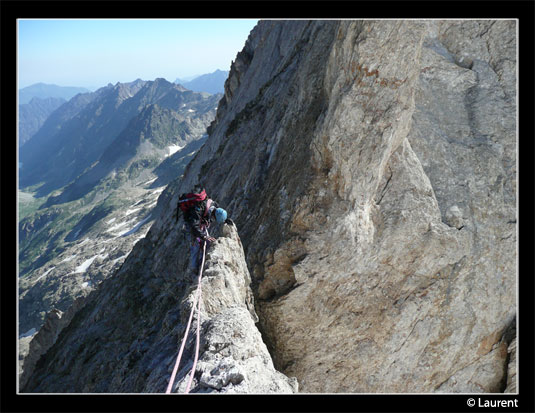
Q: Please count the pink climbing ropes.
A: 2